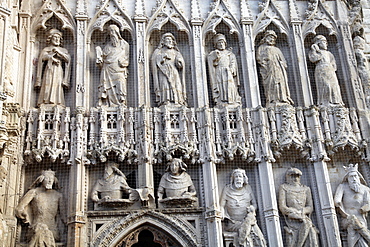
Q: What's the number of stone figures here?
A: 12